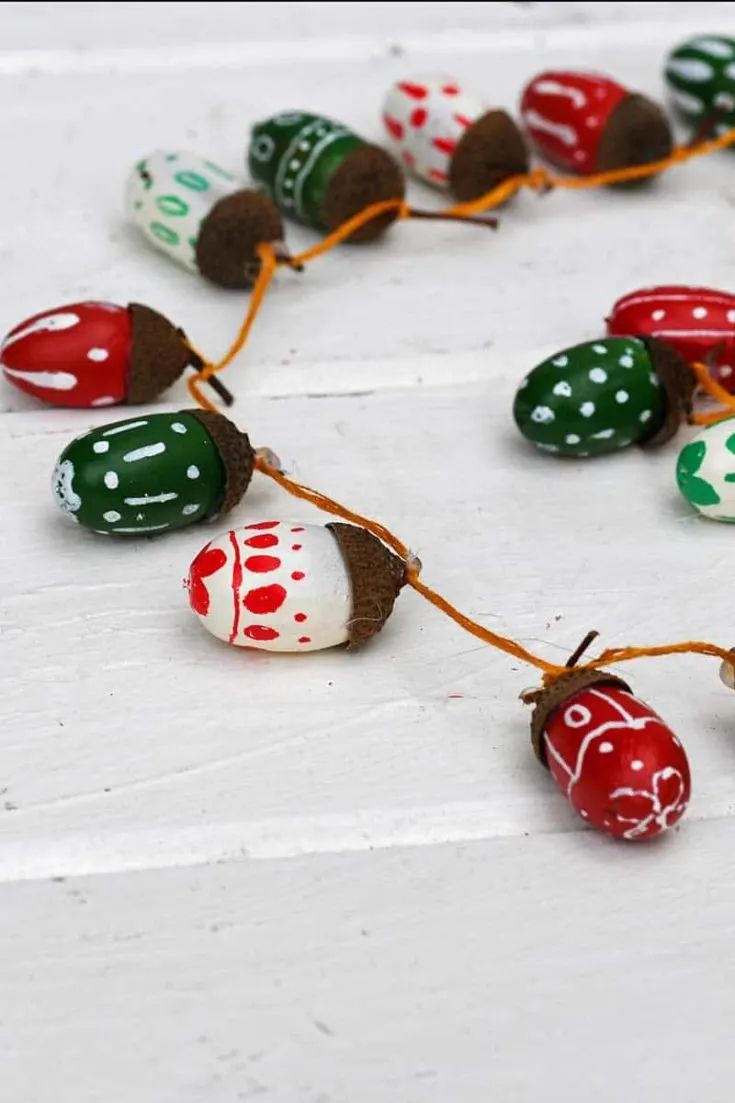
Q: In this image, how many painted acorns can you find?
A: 12